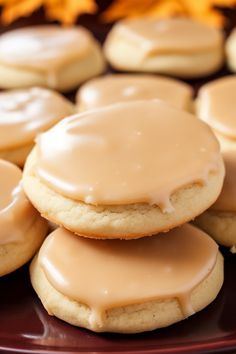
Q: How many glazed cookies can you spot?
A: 10